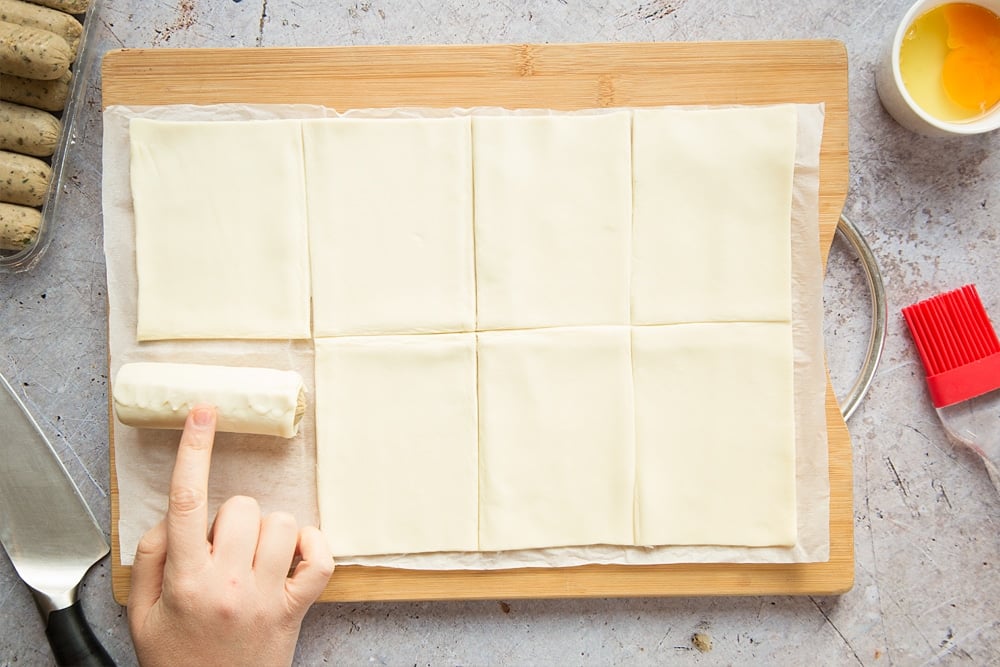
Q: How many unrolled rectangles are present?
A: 7